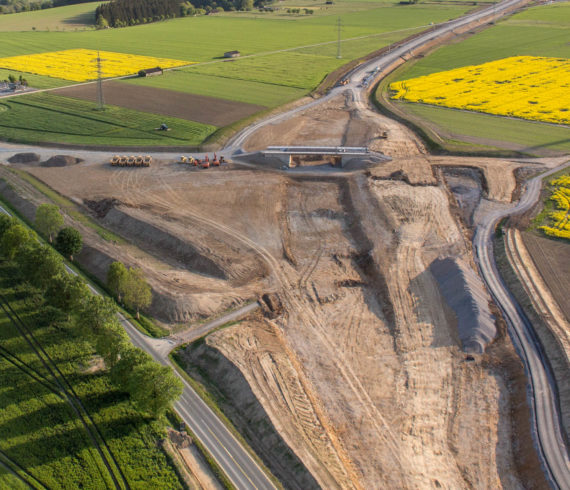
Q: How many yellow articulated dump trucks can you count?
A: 5